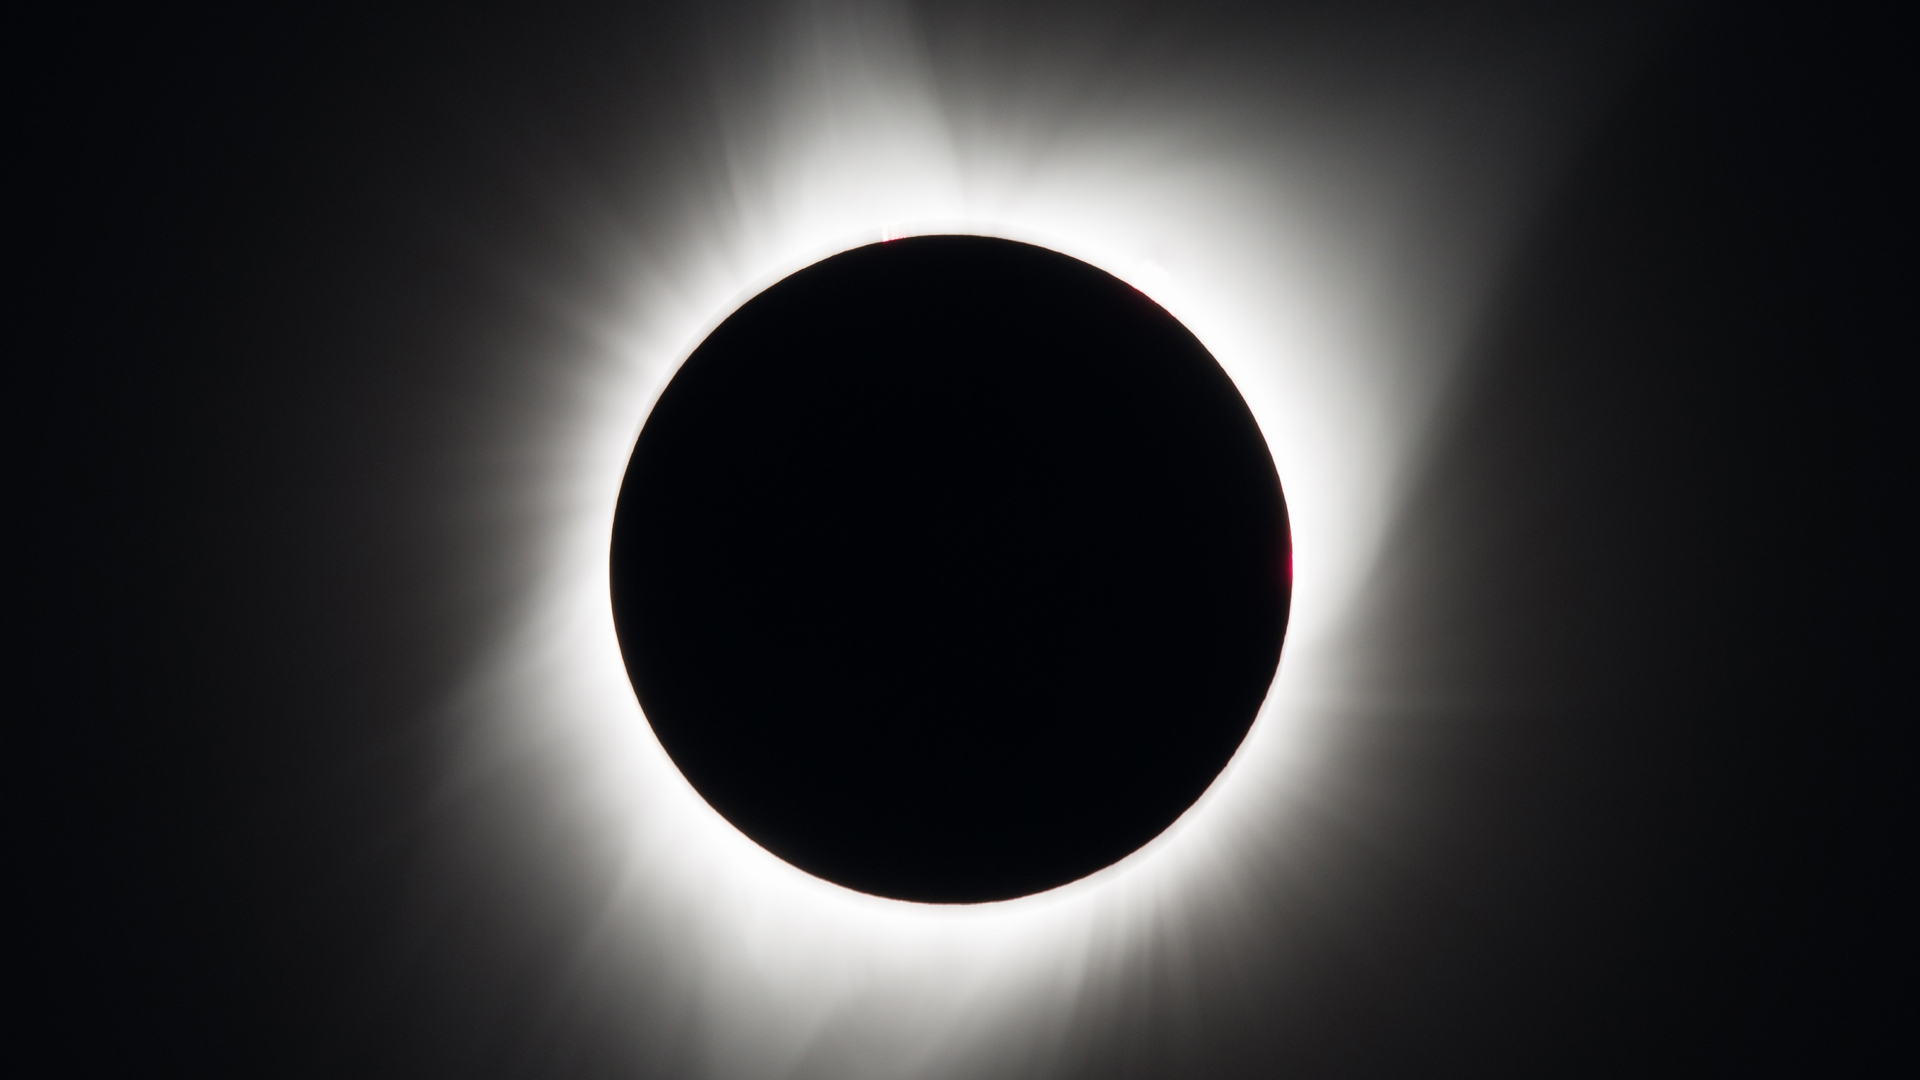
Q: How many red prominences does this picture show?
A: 3